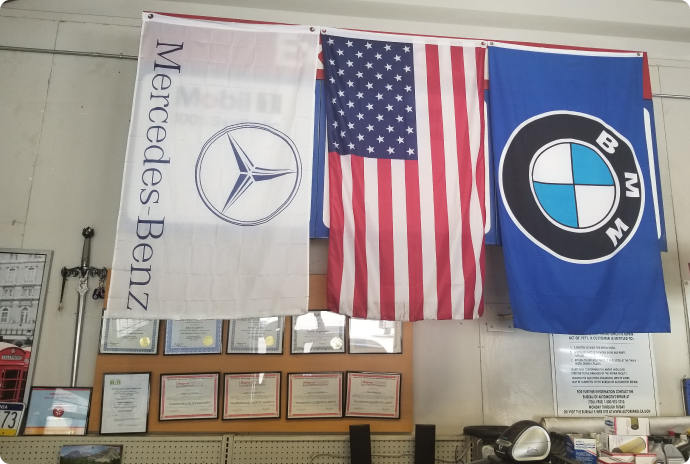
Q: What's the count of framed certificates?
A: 11